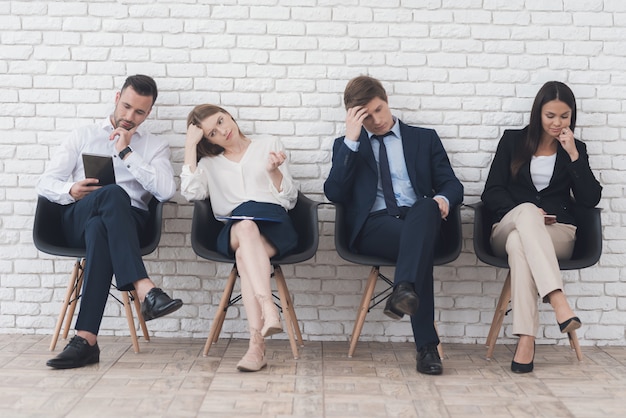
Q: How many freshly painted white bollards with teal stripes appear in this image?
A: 0